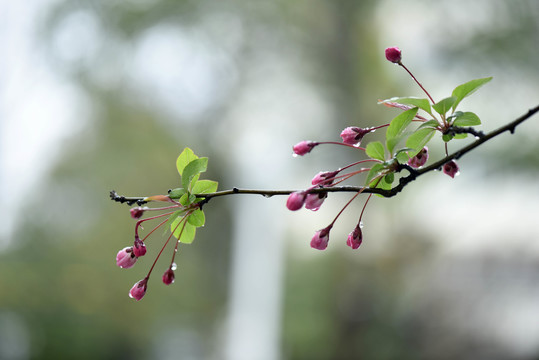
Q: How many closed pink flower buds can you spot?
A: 15